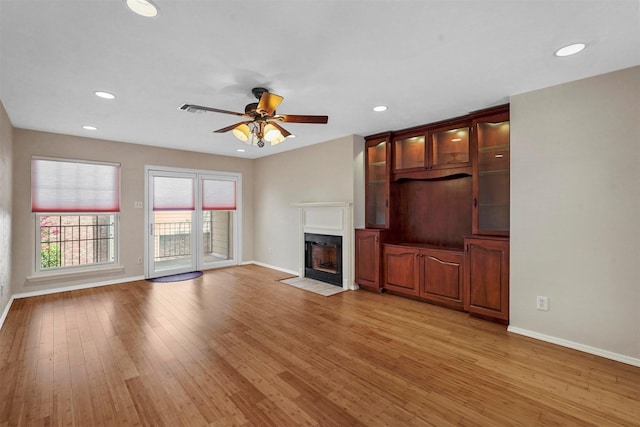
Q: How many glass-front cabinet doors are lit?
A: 4